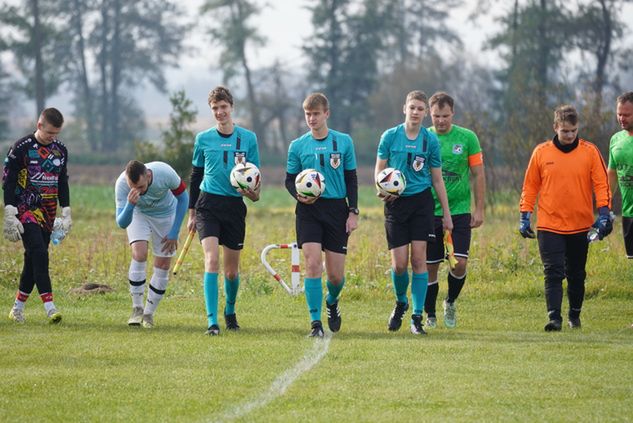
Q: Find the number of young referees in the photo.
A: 3